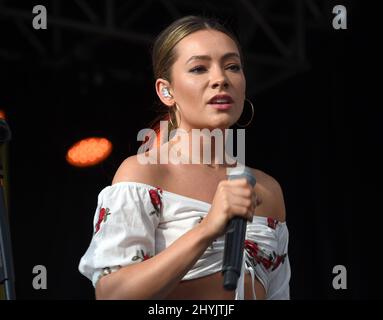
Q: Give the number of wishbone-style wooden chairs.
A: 0